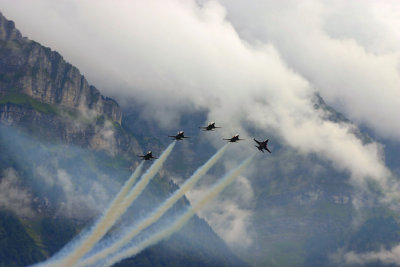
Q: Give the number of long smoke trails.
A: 4